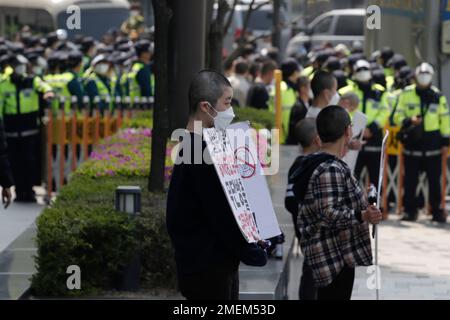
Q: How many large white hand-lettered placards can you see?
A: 1